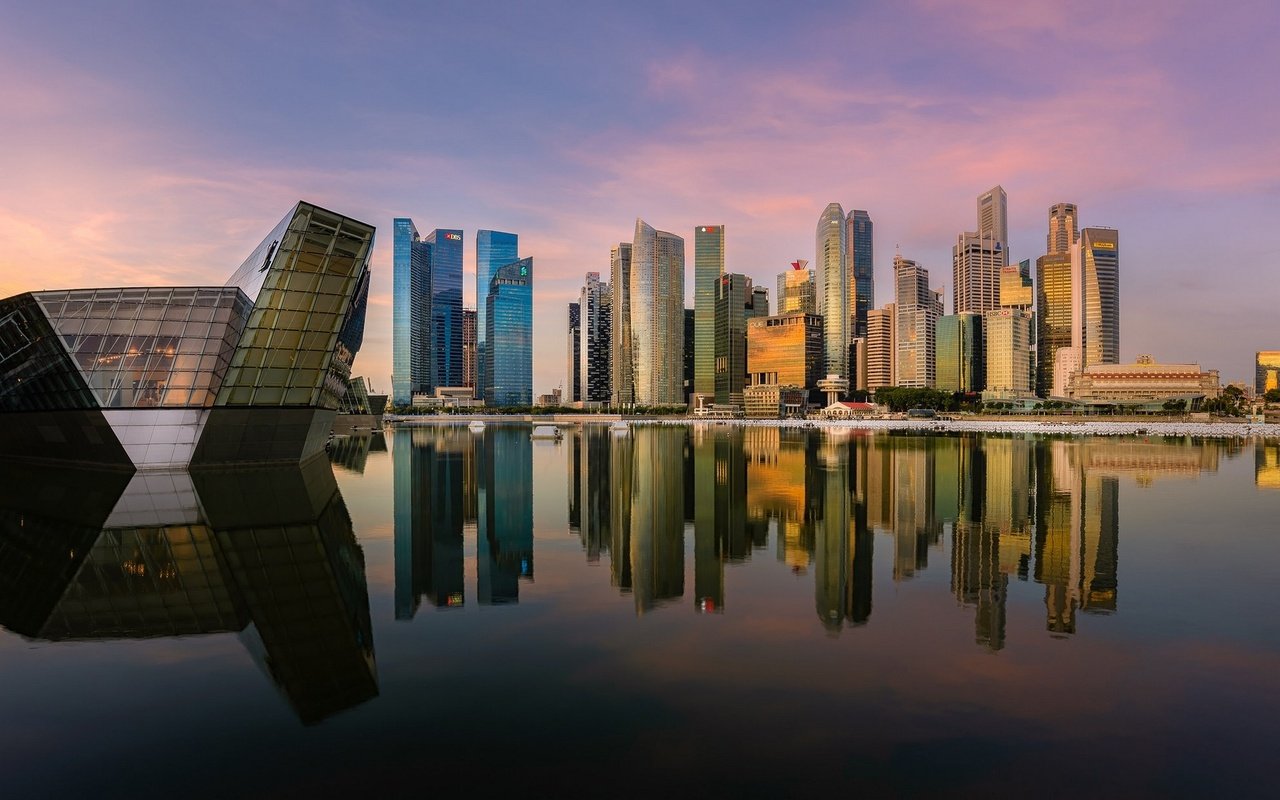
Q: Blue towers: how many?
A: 4